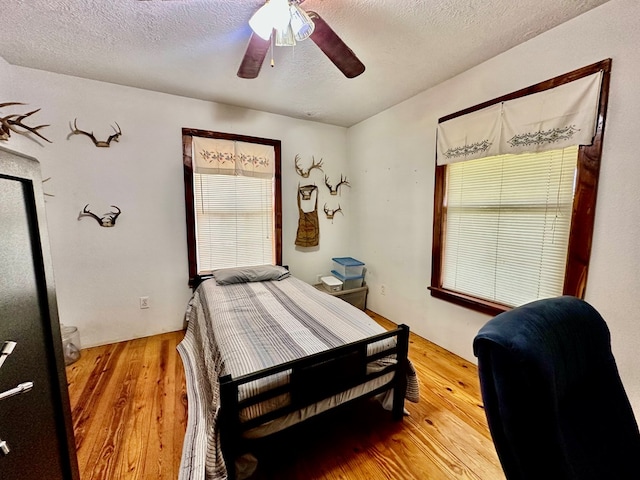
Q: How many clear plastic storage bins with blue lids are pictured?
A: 2